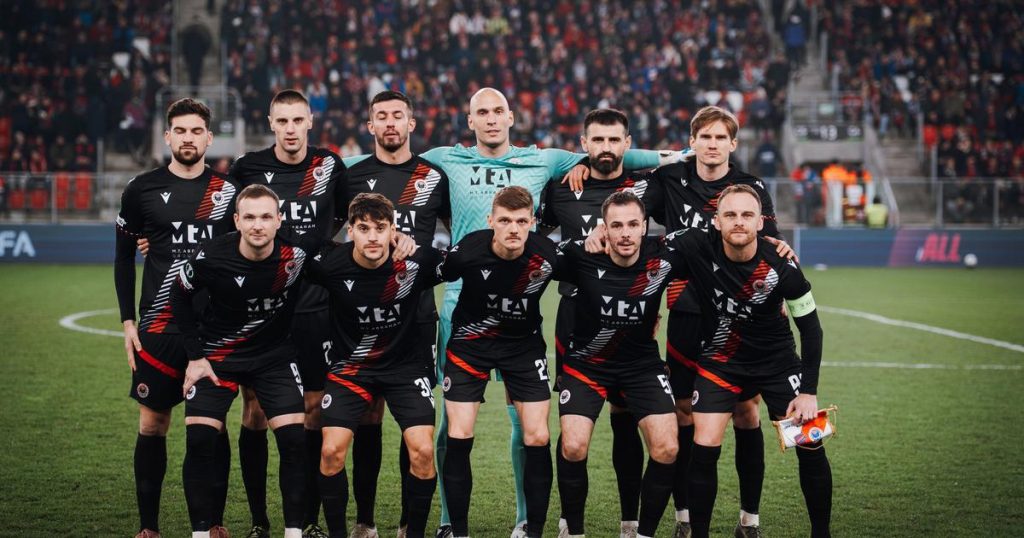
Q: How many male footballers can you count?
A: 11